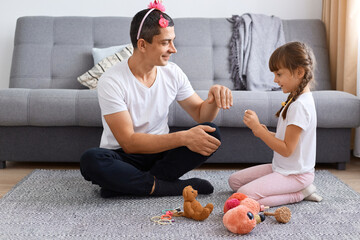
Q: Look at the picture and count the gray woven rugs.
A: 1